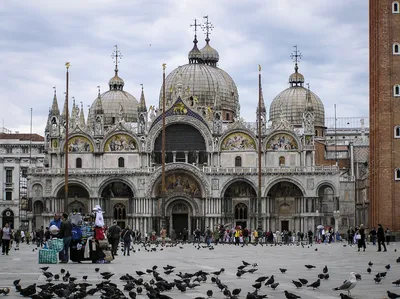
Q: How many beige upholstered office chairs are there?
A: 0